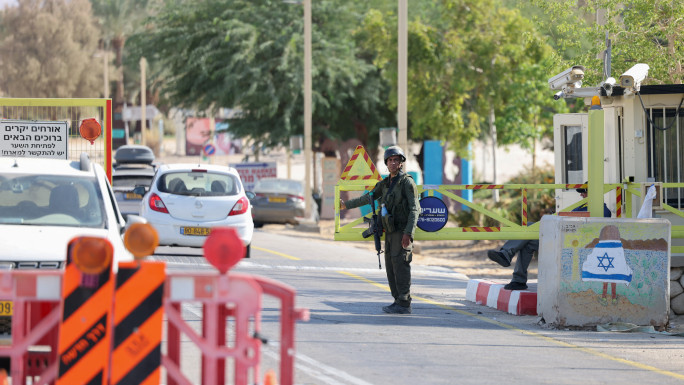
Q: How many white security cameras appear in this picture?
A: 3